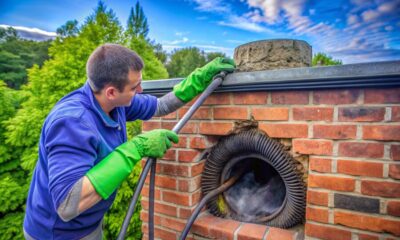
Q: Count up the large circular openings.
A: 1